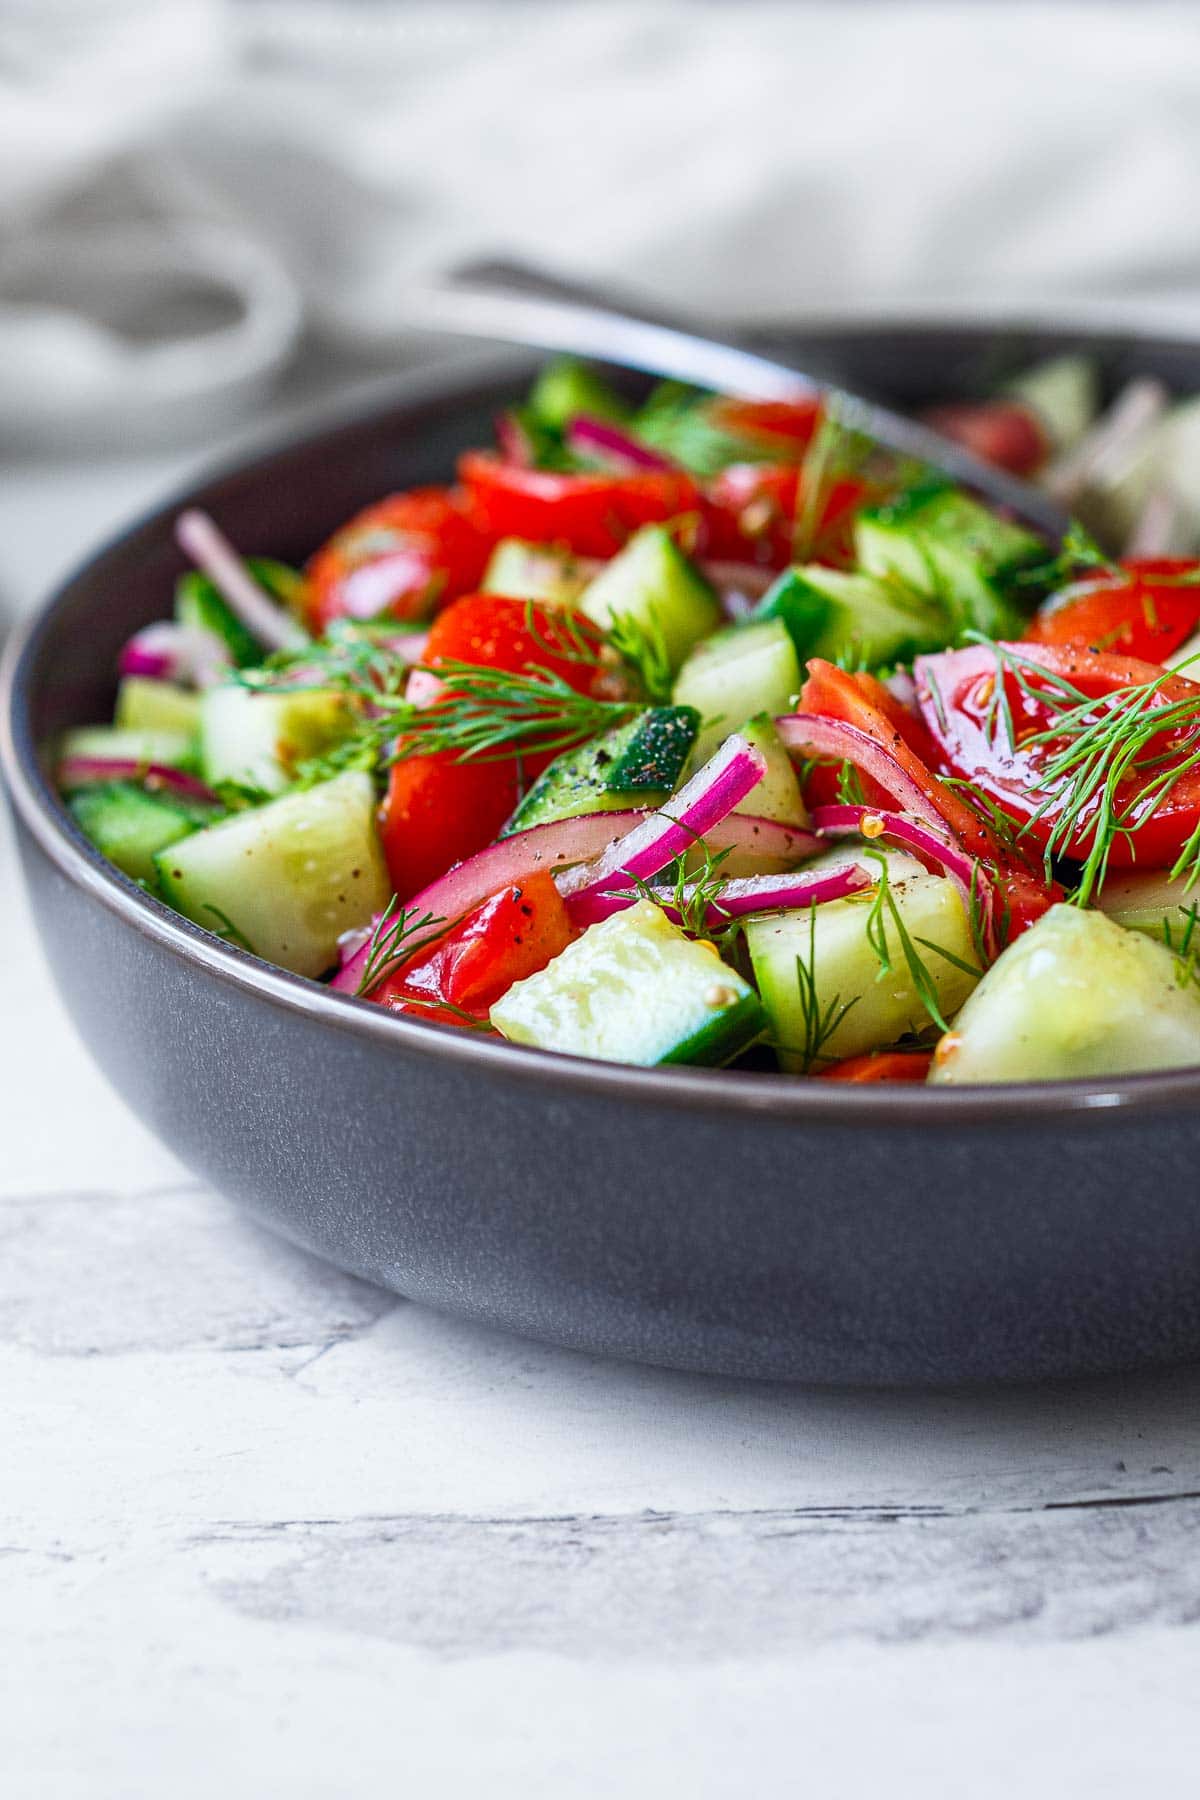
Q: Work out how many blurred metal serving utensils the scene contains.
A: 1